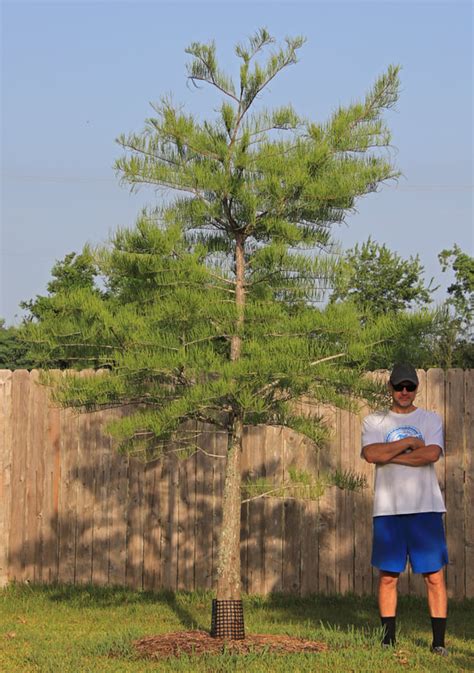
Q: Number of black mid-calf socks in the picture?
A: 2